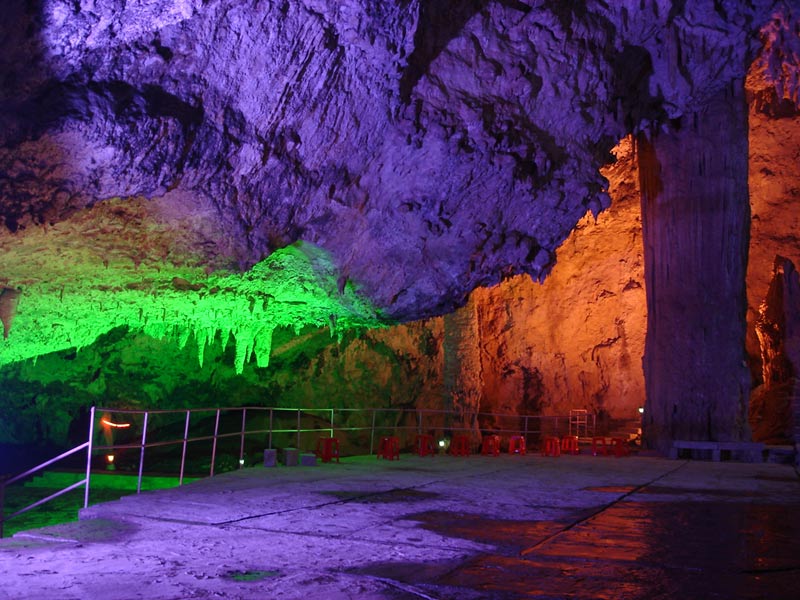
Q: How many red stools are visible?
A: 10